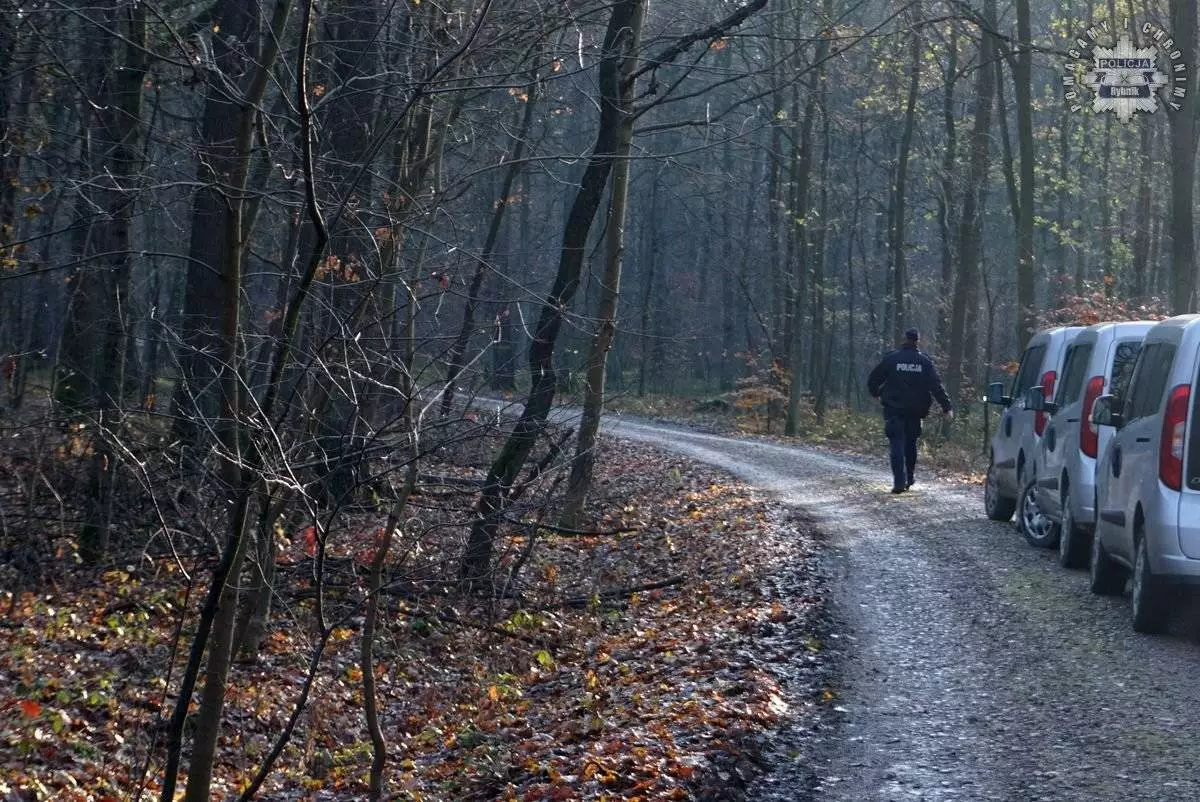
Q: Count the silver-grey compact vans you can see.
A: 3